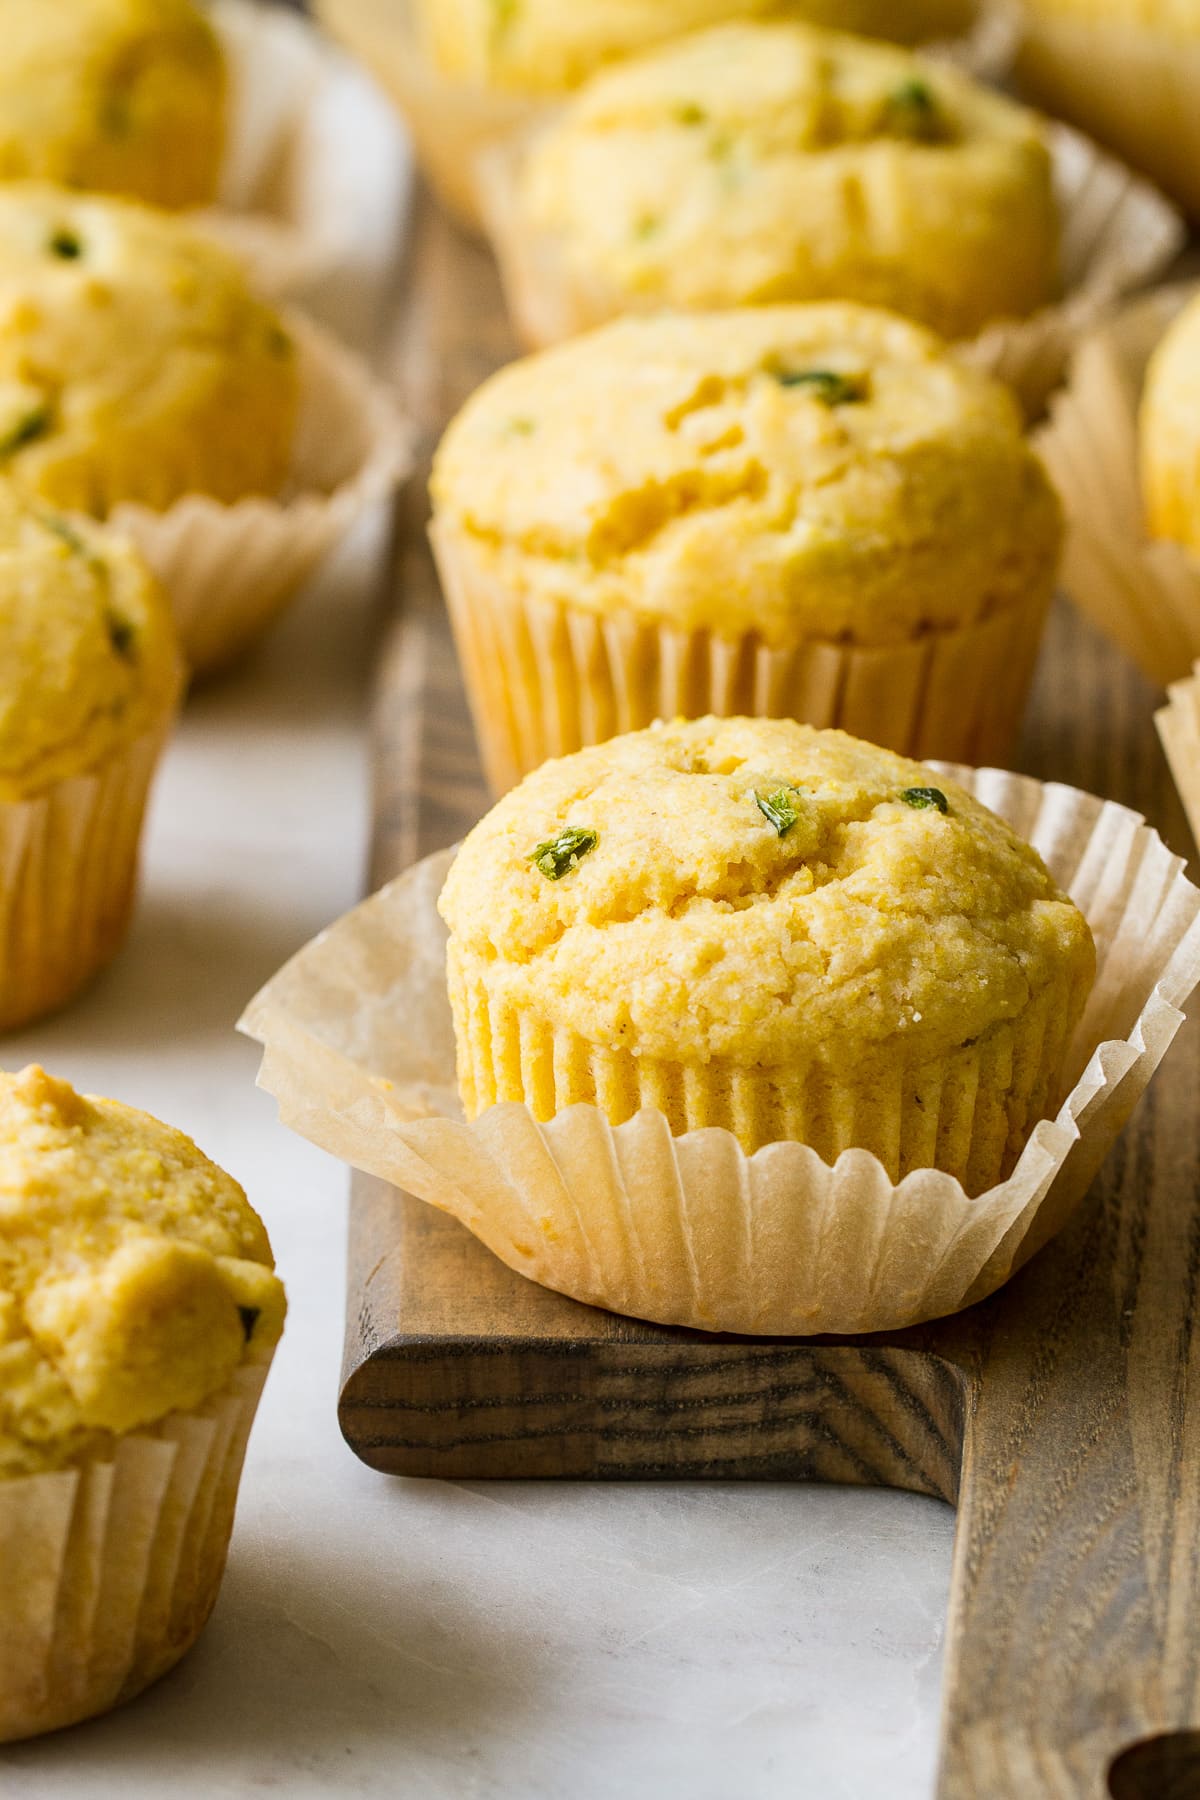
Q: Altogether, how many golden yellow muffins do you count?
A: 10